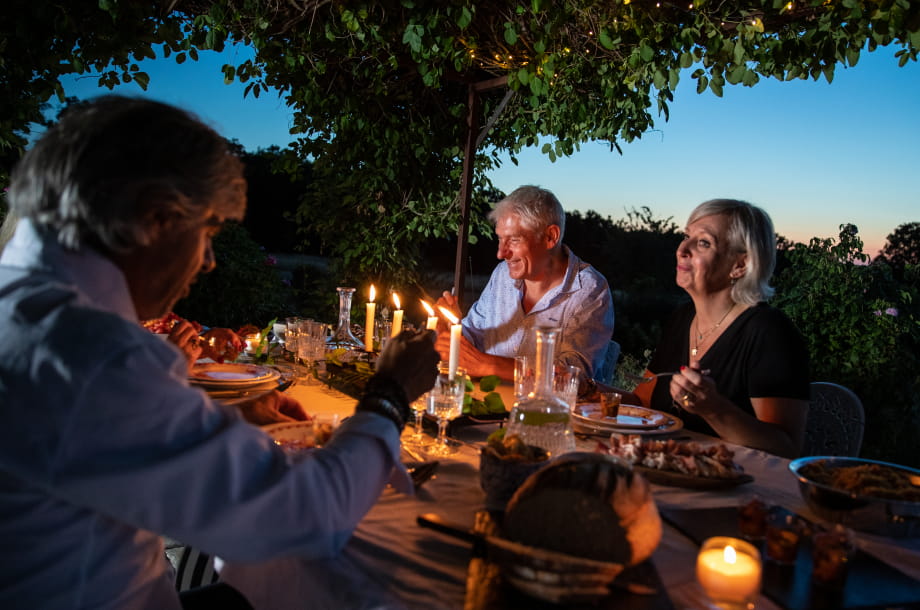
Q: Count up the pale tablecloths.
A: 1